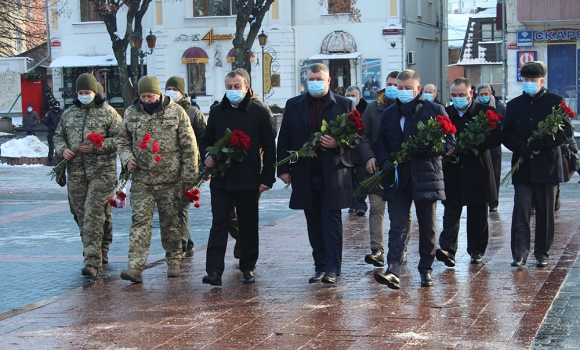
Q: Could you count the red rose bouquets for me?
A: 5